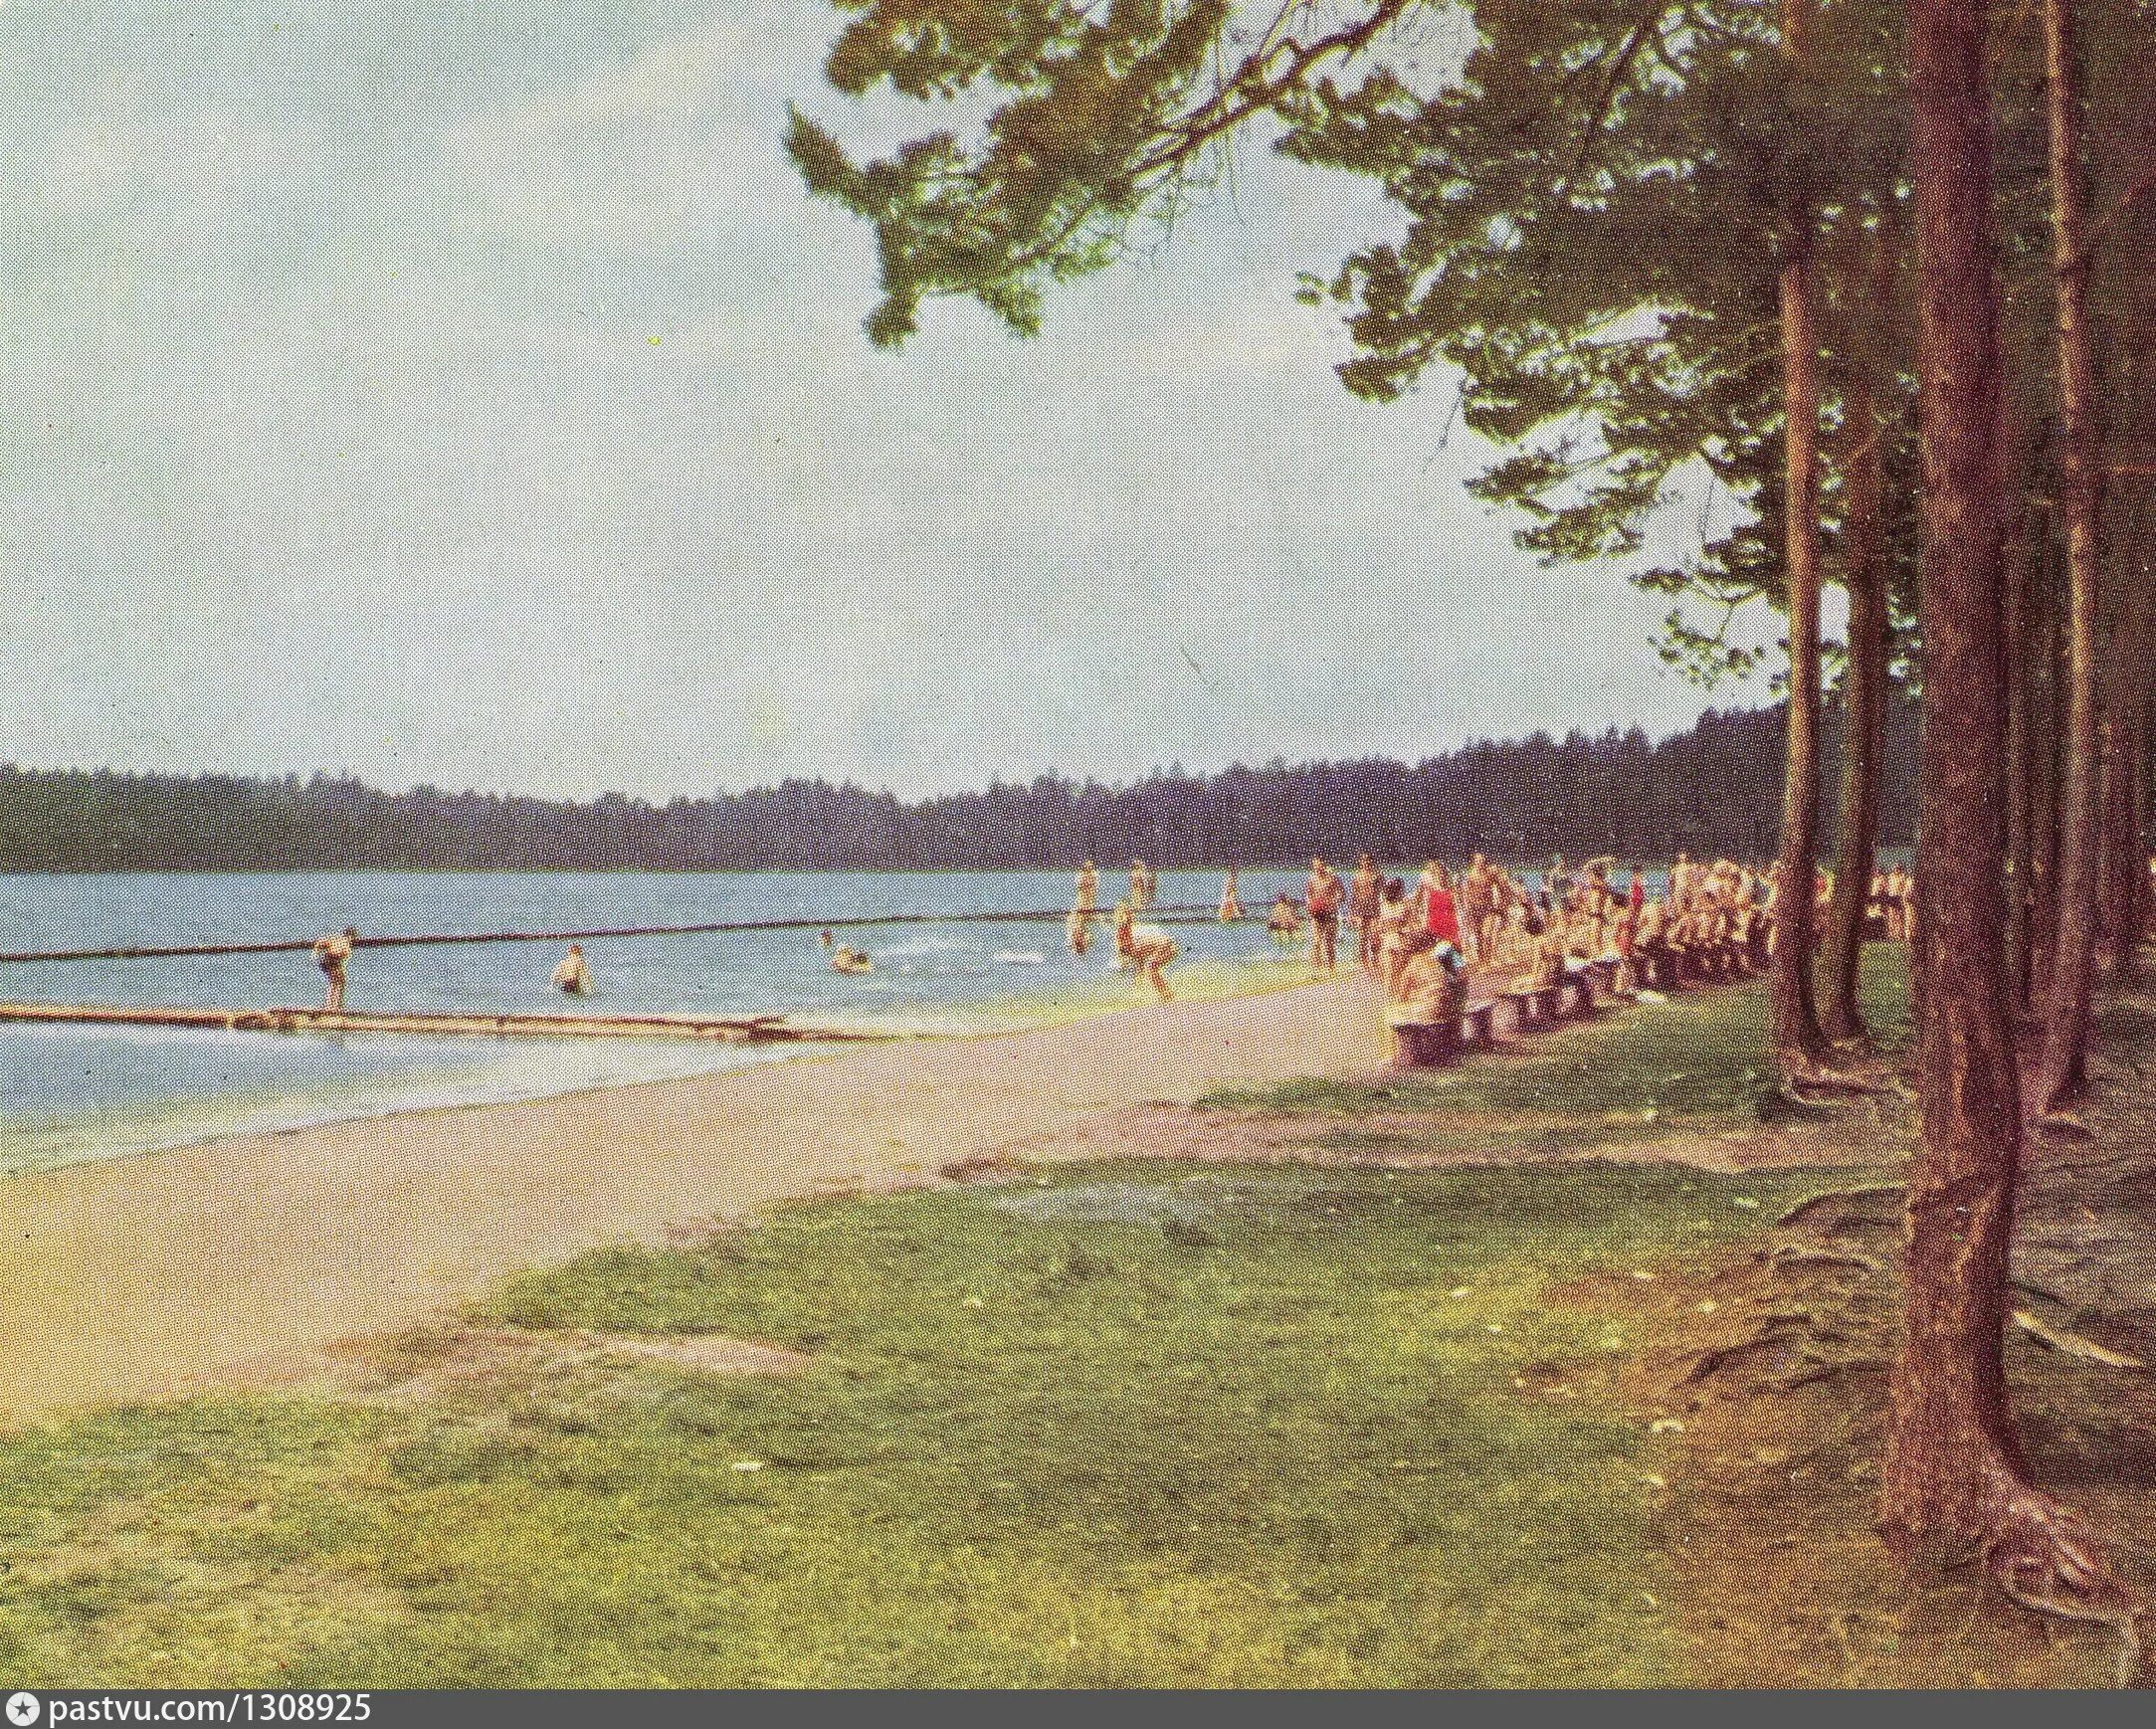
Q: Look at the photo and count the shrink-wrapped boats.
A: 0